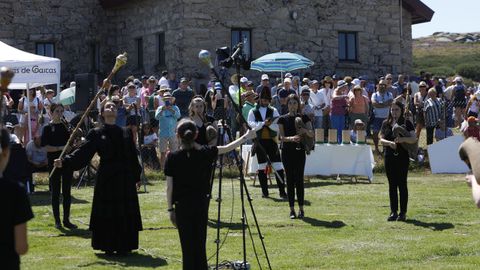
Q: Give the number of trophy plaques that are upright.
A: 4